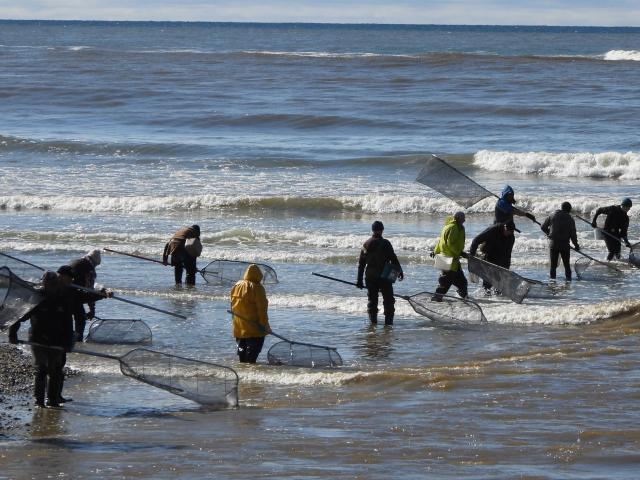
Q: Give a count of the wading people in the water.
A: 11